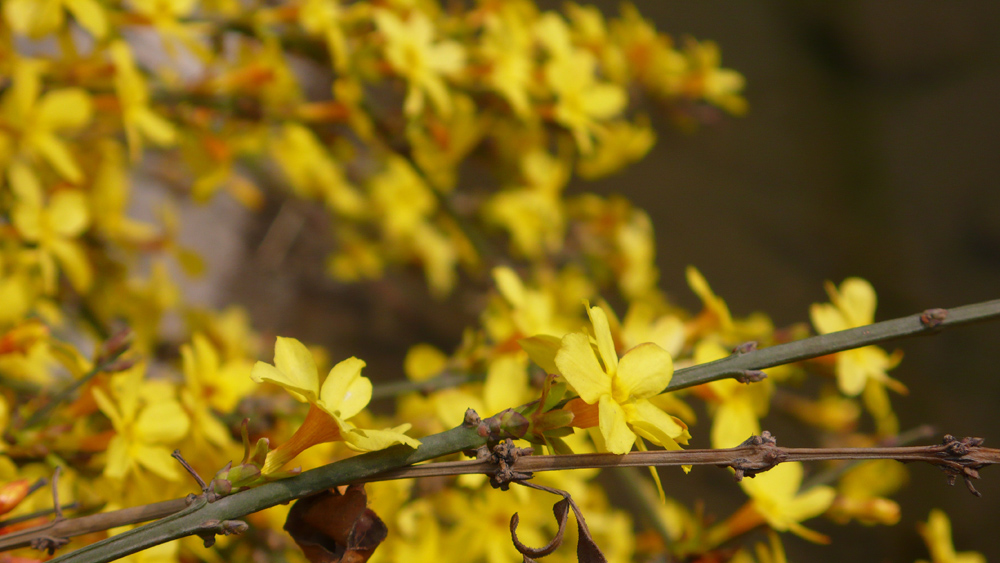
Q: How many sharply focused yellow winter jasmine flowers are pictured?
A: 2